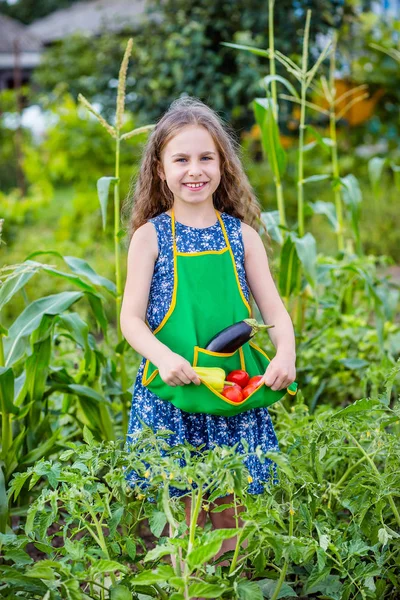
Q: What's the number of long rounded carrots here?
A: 0